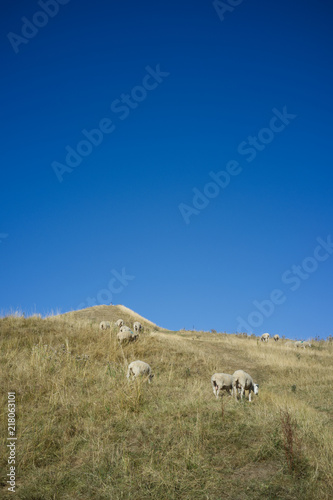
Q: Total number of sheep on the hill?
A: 12